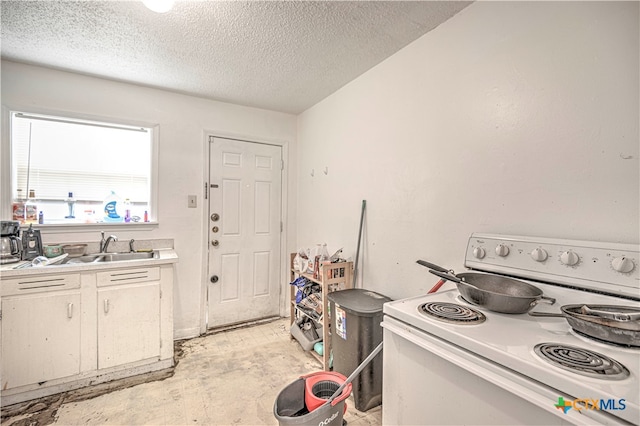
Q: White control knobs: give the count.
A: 5